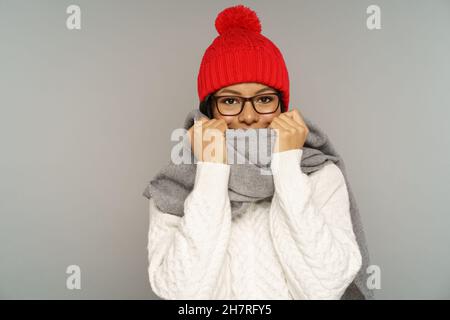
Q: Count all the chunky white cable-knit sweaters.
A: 1